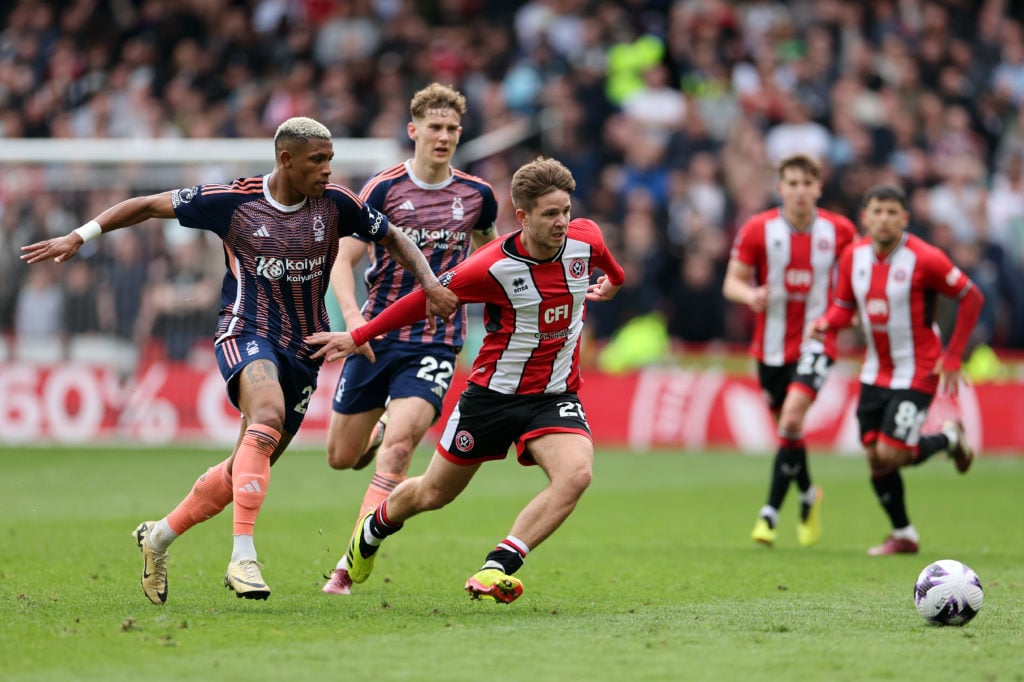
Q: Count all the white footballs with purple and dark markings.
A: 1